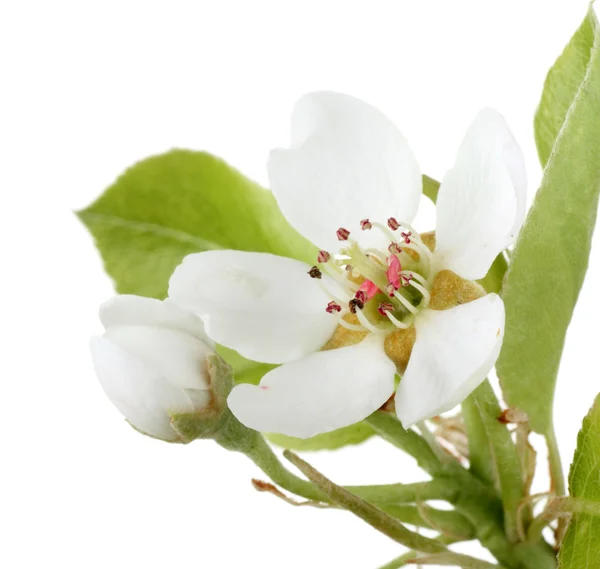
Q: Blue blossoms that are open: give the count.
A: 0